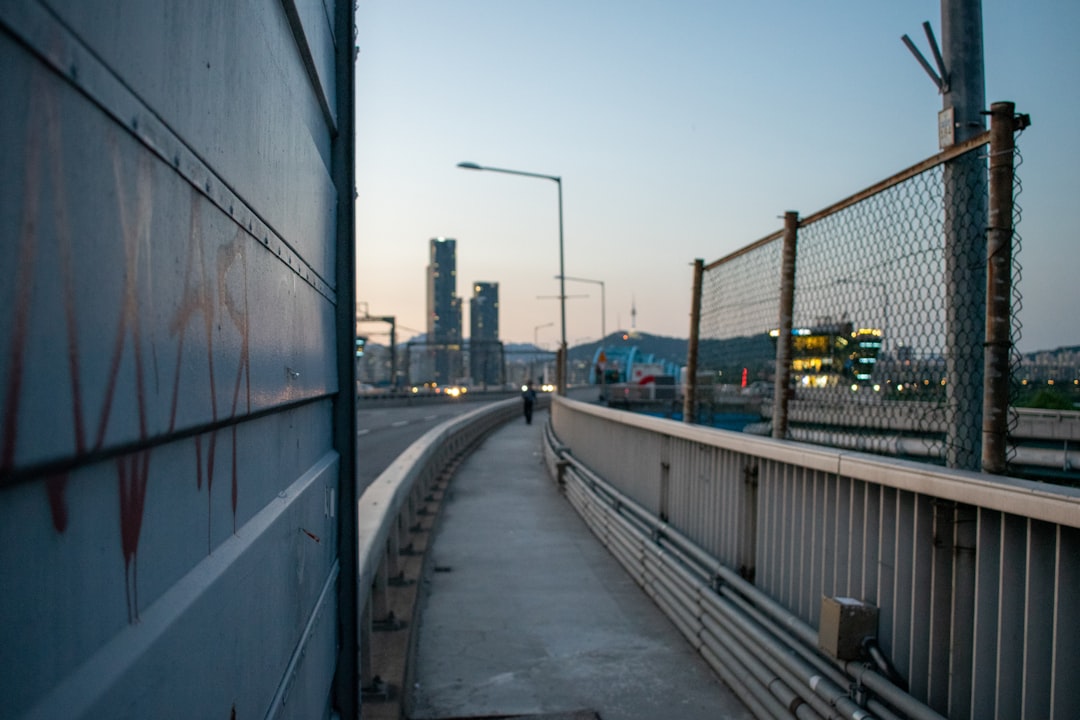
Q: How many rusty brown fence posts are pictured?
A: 3